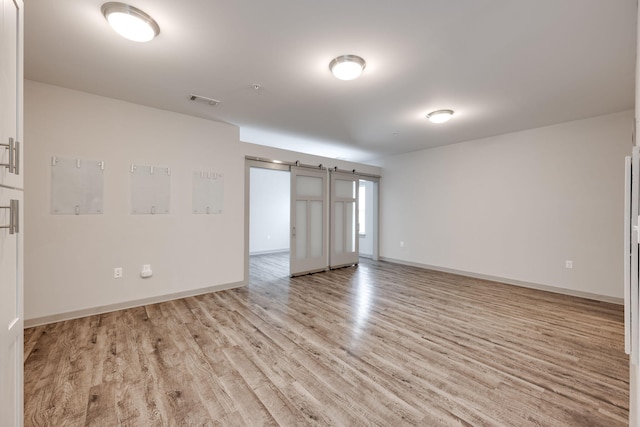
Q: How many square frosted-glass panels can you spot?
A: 2